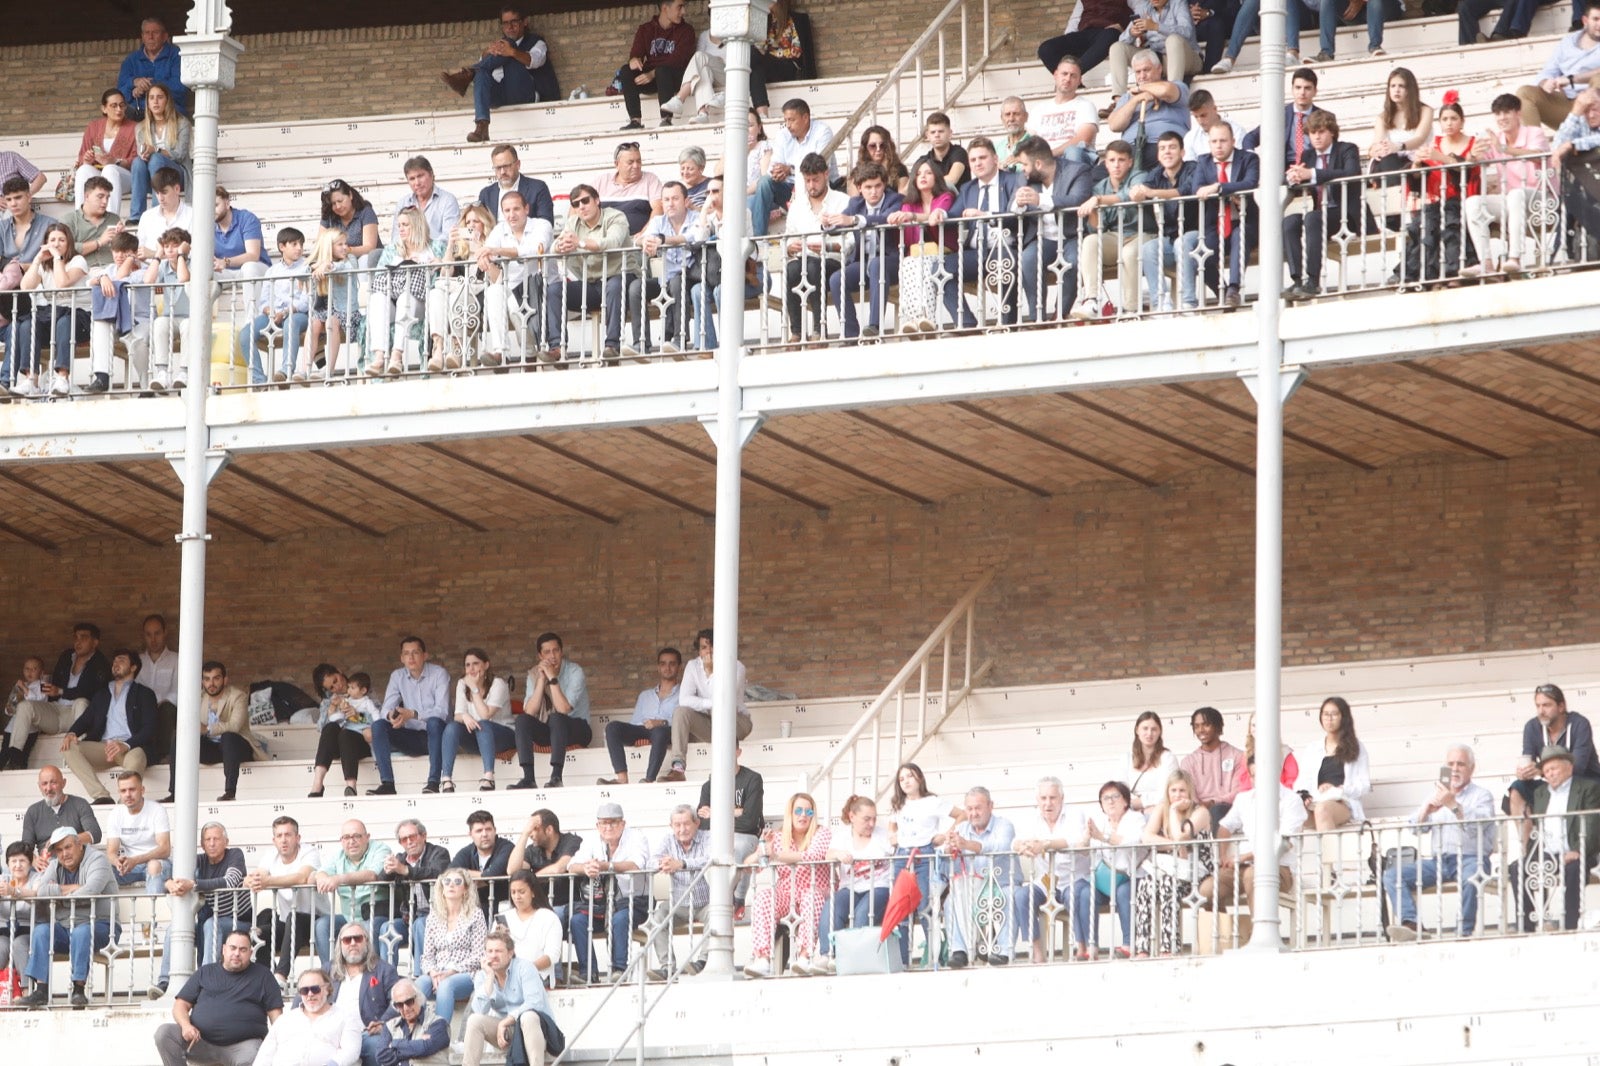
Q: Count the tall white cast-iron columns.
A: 3